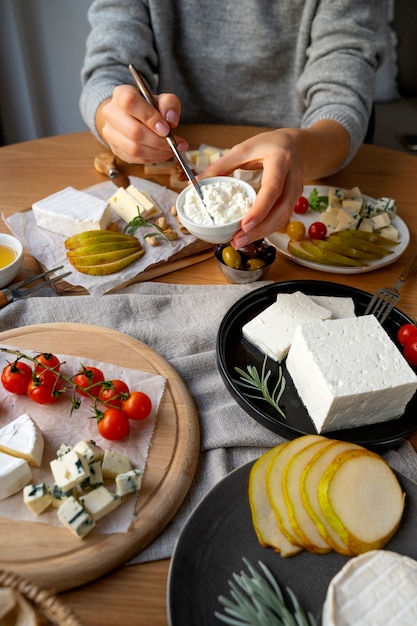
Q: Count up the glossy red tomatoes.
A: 11